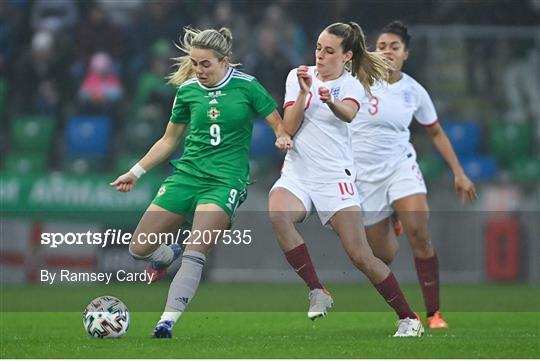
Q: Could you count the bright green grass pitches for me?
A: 1